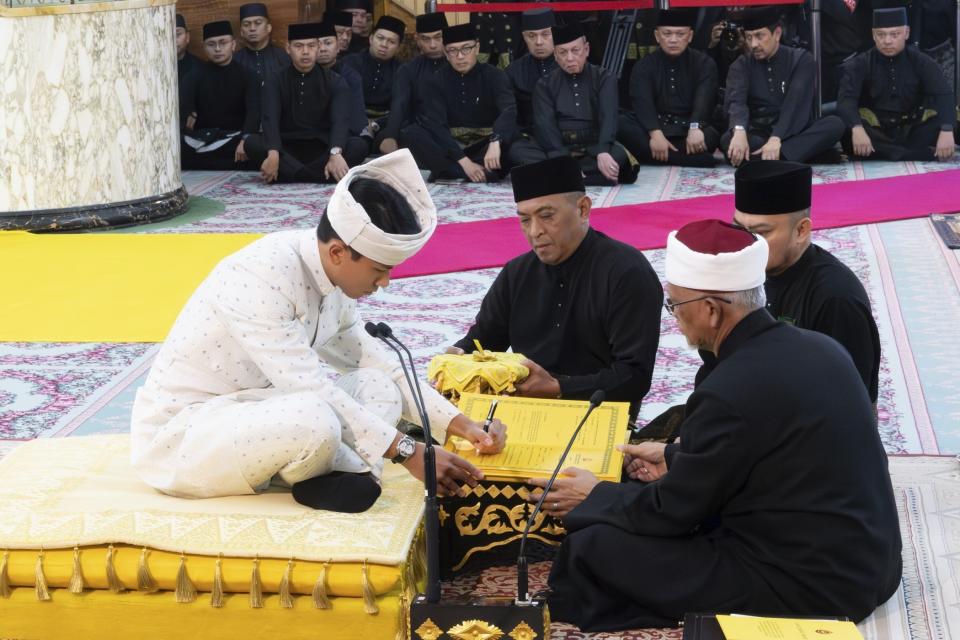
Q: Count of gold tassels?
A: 11